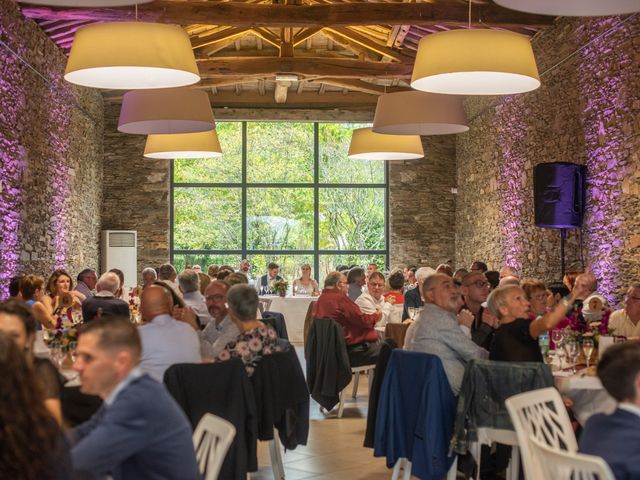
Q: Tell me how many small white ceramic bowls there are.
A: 0